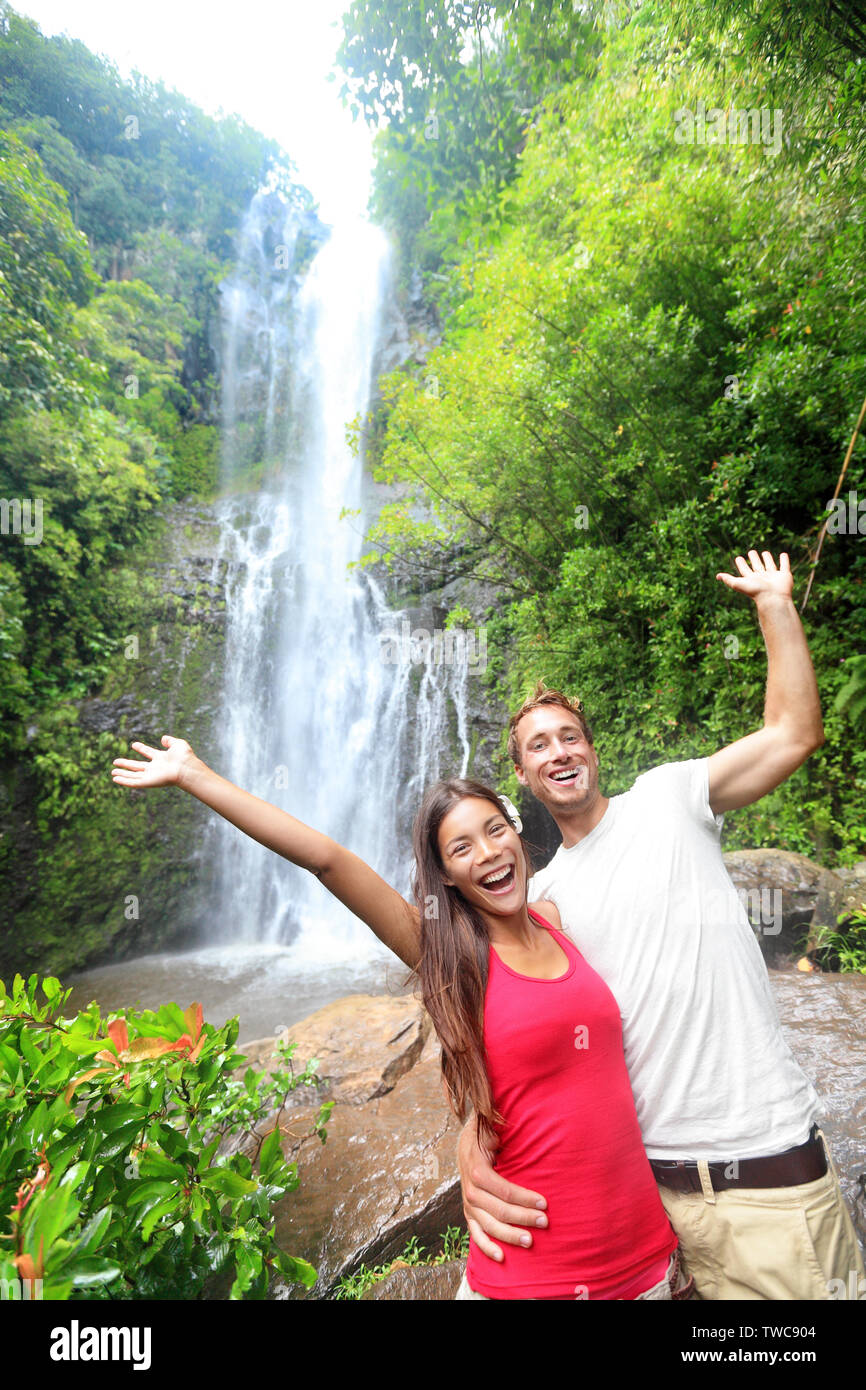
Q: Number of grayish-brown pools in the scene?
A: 1